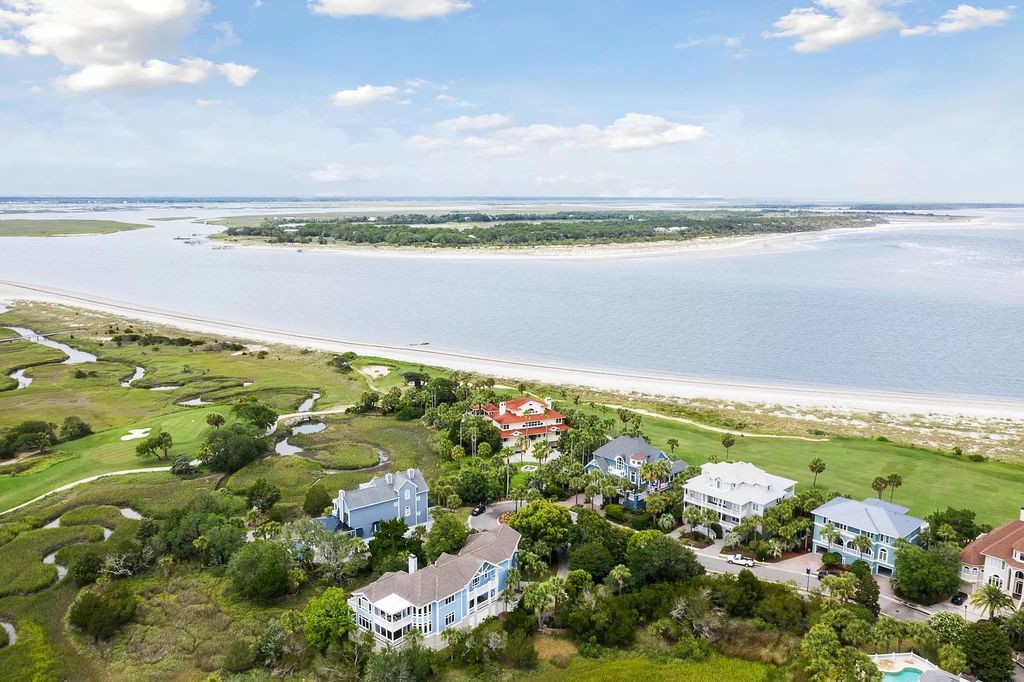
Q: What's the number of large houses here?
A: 7